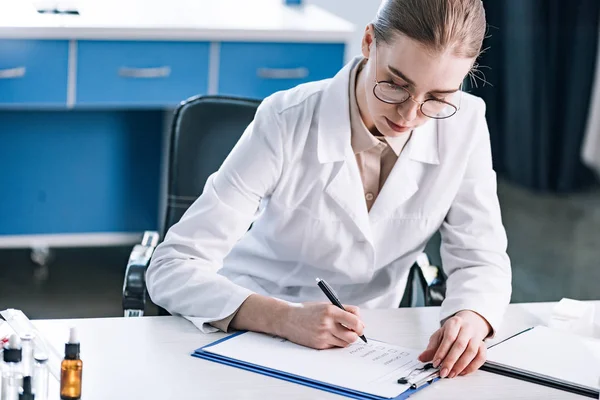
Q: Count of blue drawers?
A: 3